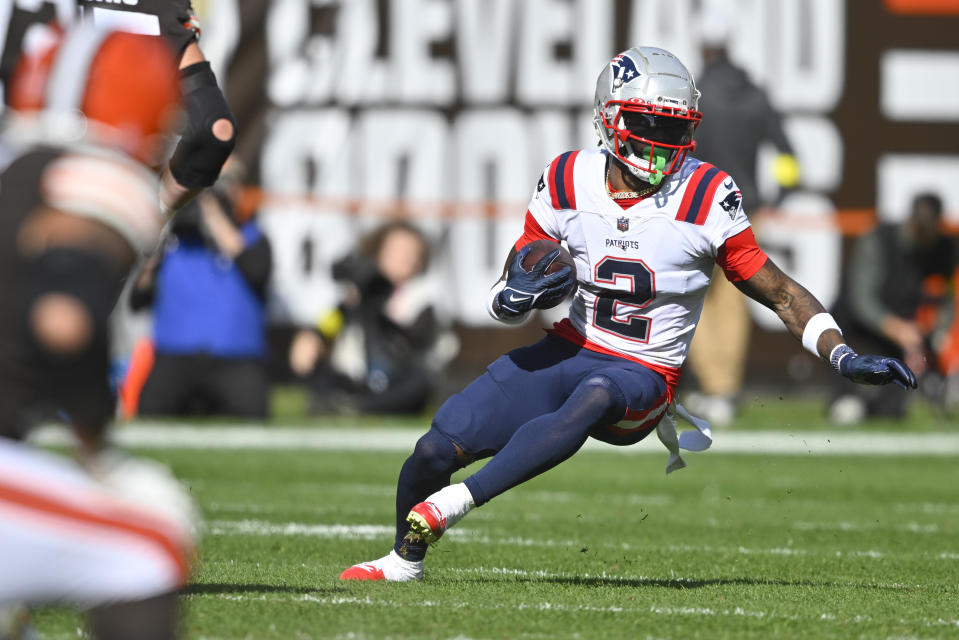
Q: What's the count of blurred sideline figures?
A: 4